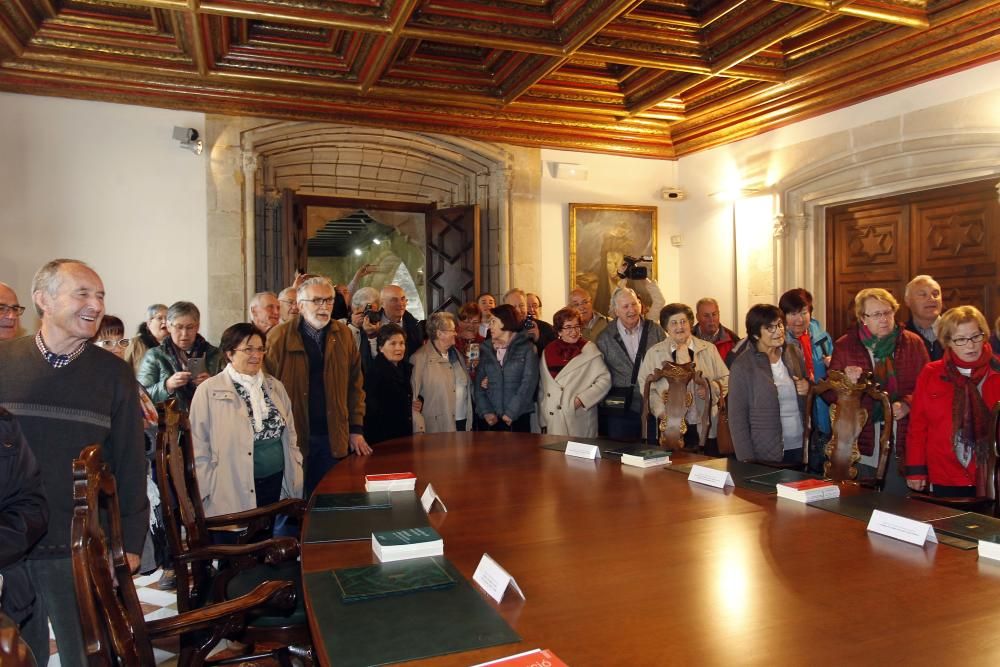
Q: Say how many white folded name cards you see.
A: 5